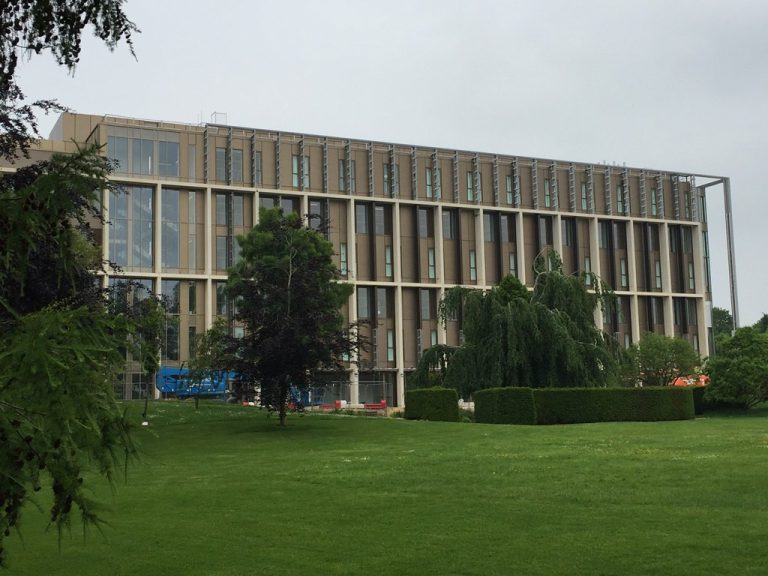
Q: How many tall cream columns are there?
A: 15